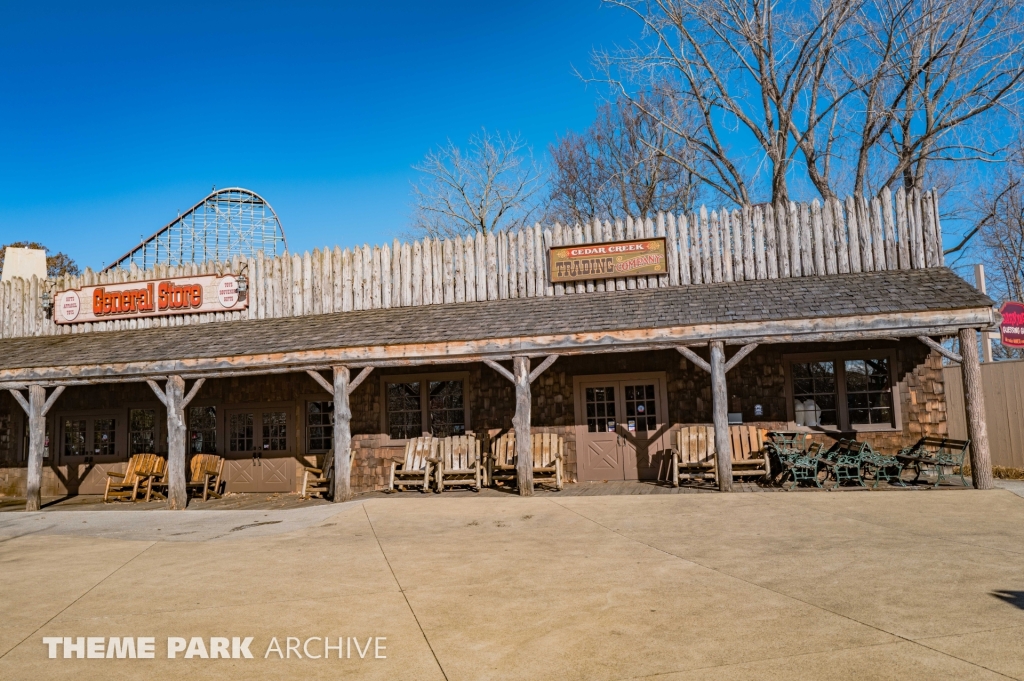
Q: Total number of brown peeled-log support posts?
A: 6